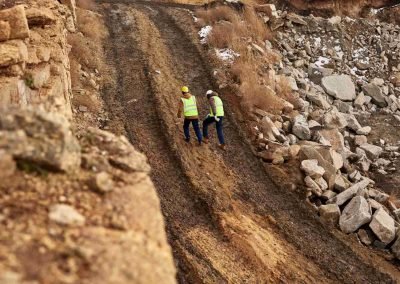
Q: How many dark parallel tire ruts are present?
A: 2